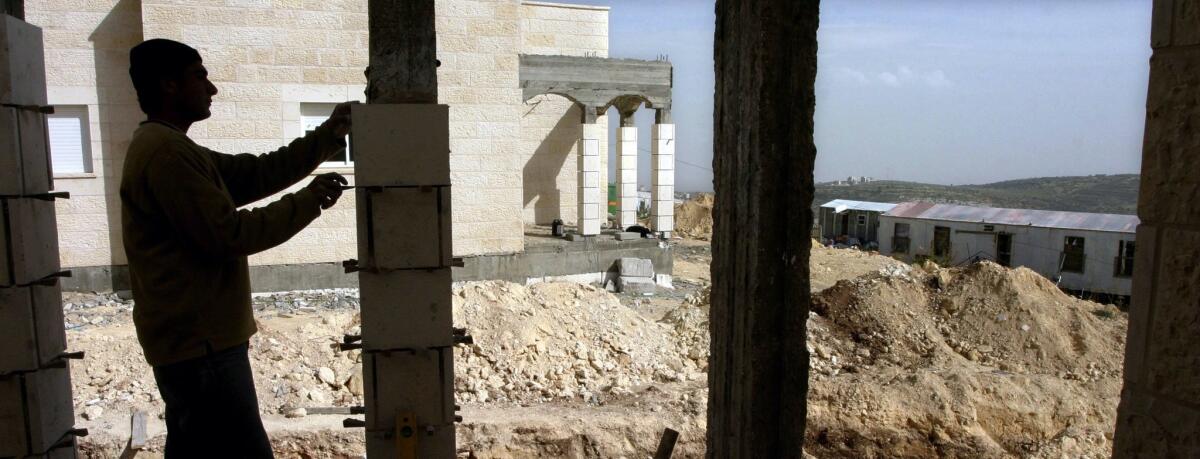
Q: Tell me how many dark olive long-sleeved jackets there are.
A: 1